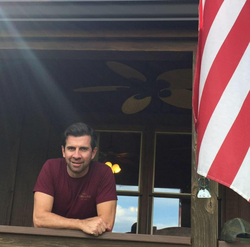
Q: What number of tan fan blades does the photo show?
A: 5